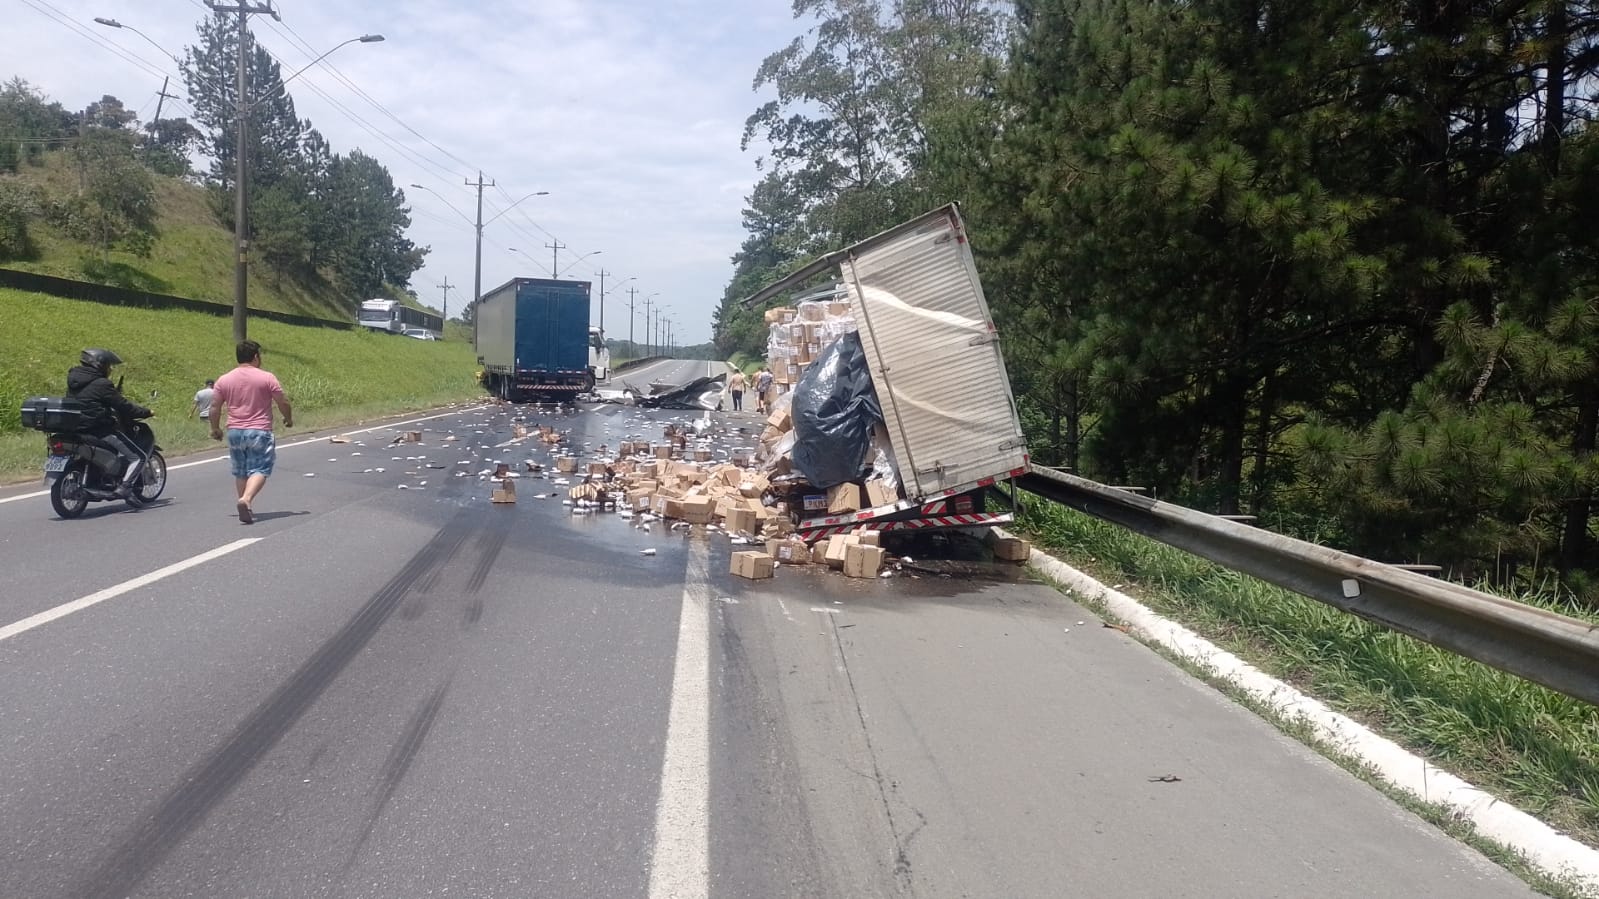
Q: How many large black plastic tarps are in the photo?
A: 1